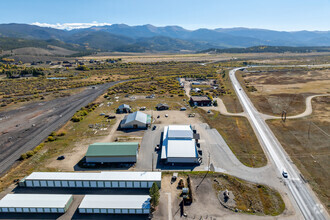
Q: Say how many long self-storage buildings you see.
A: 3